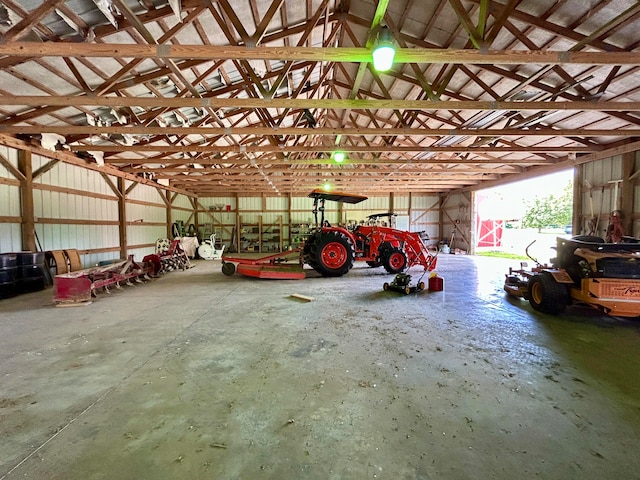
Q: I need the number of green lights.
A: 3